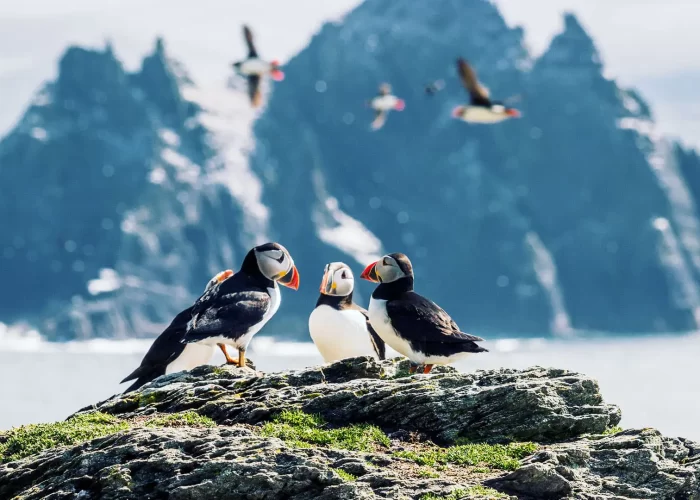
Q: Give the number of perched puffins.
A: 4